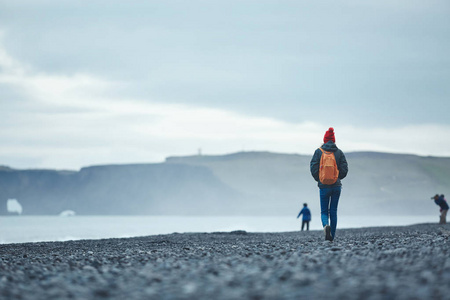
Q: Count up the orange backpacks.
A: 1